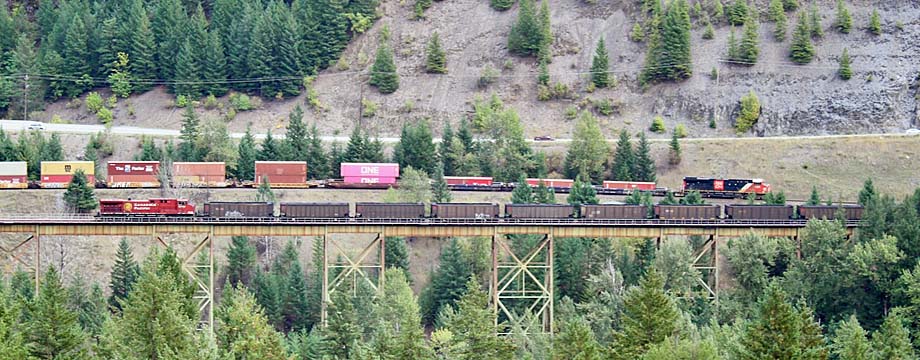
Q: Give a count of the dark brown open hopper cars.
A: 9